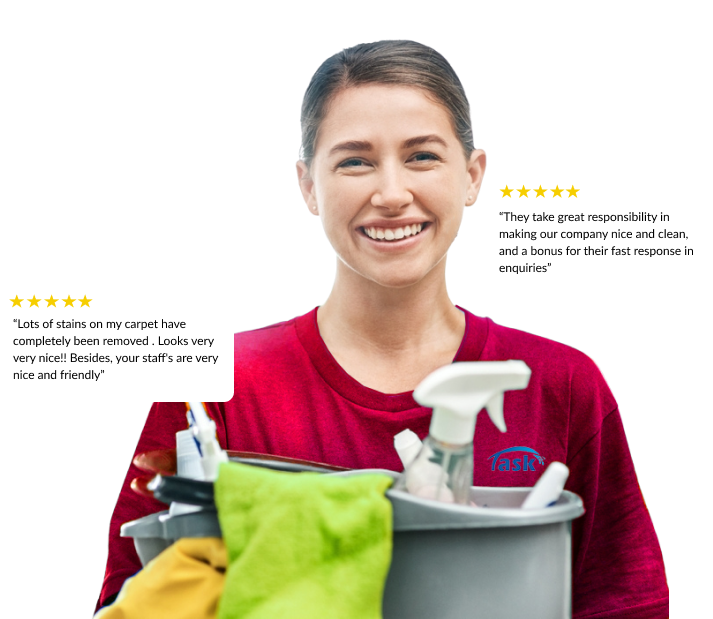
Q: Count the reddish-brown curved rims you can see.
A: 2